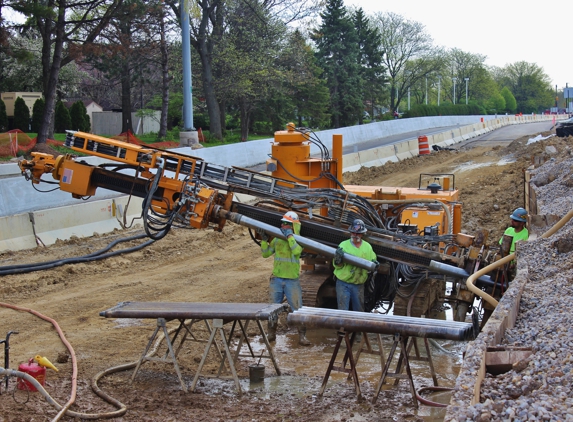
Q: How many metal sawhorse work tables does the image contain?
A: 2